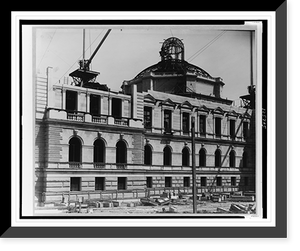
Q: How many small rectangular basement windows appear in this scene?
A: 9